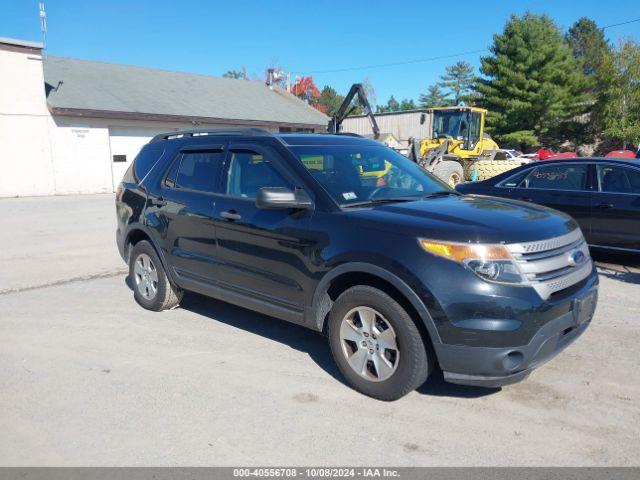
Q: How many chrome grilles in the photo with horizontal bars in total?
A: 1